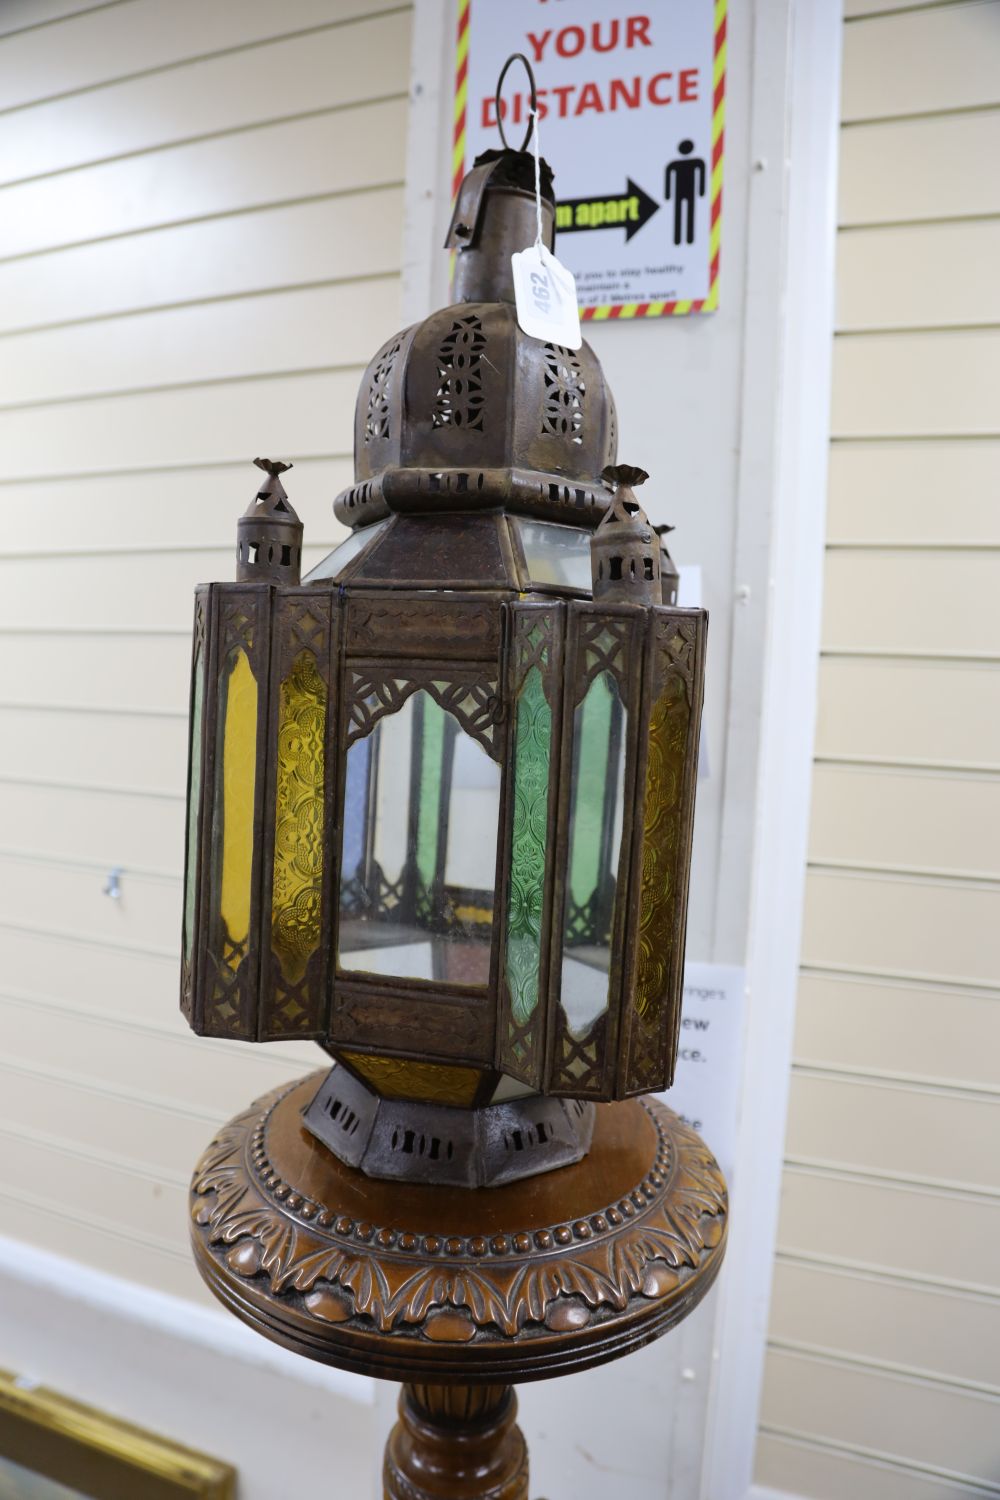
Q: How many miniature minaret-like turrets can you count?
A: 3